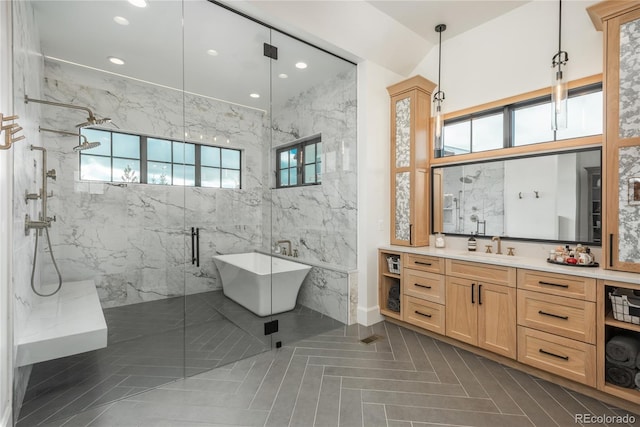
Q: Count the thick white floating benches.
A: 1